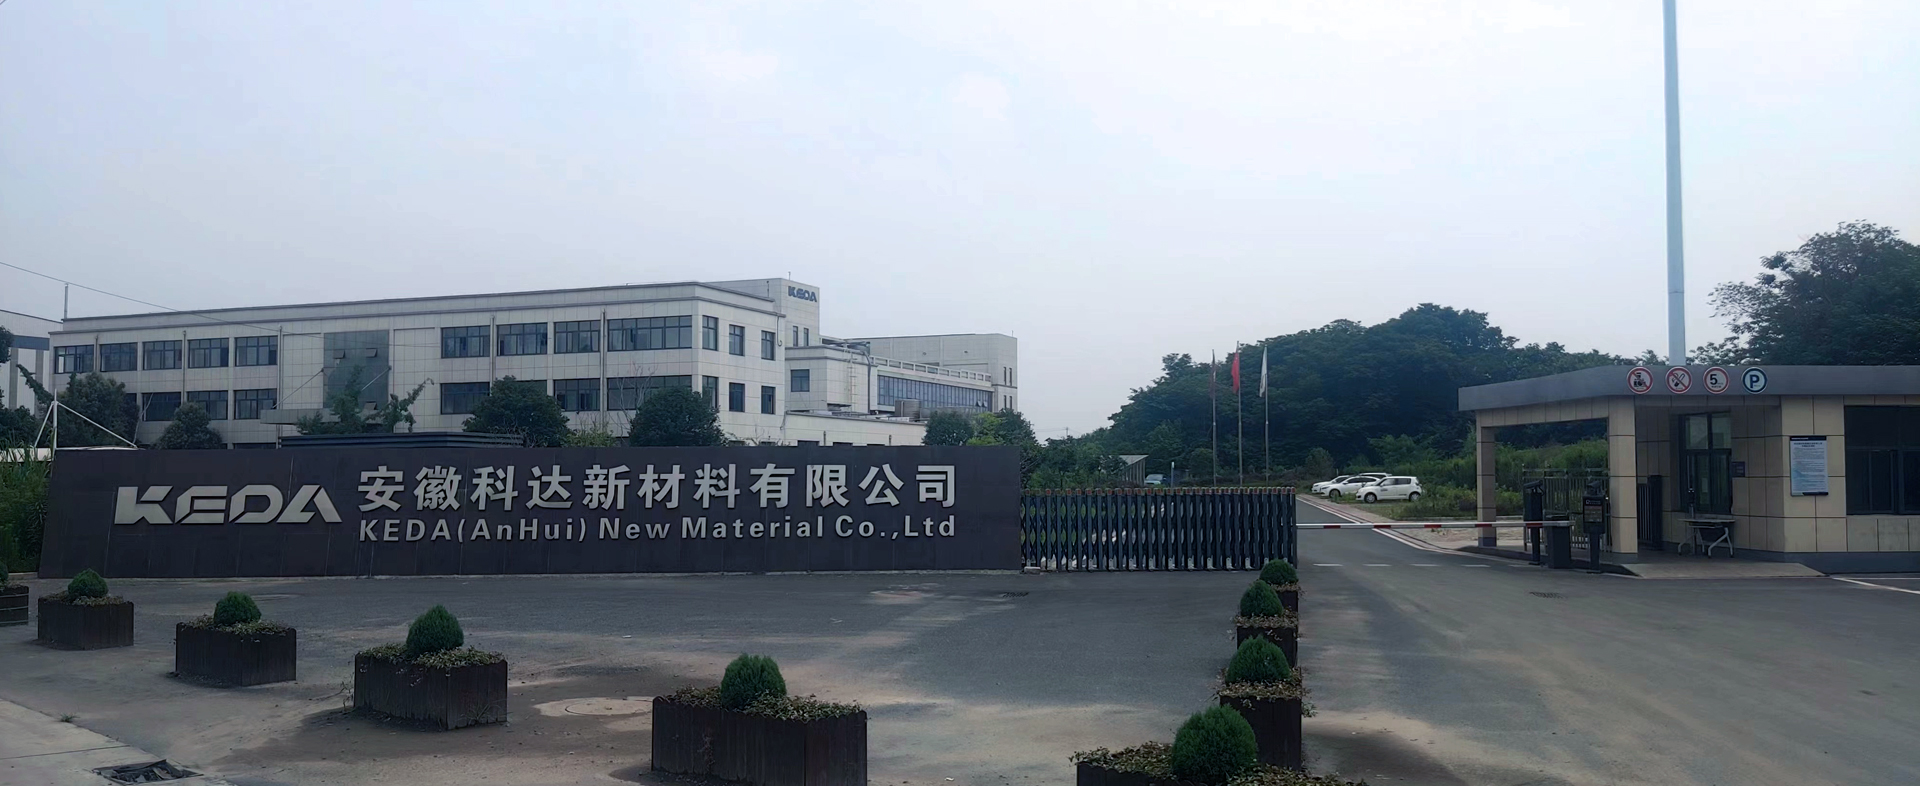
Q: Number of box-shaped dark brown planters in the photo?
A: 9